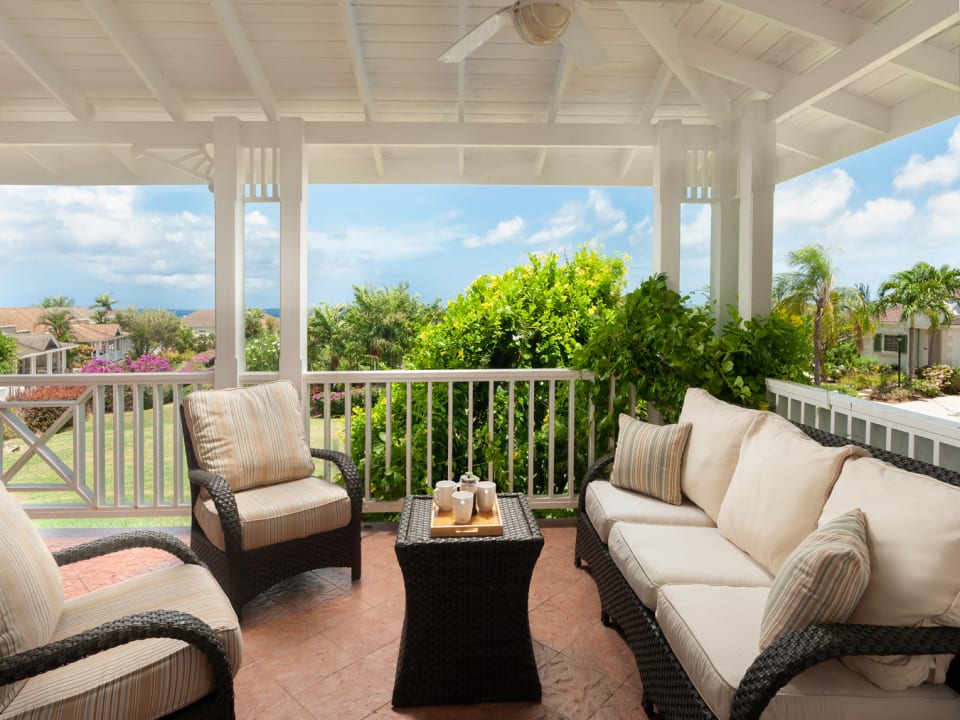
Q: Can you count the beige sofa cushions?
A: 6